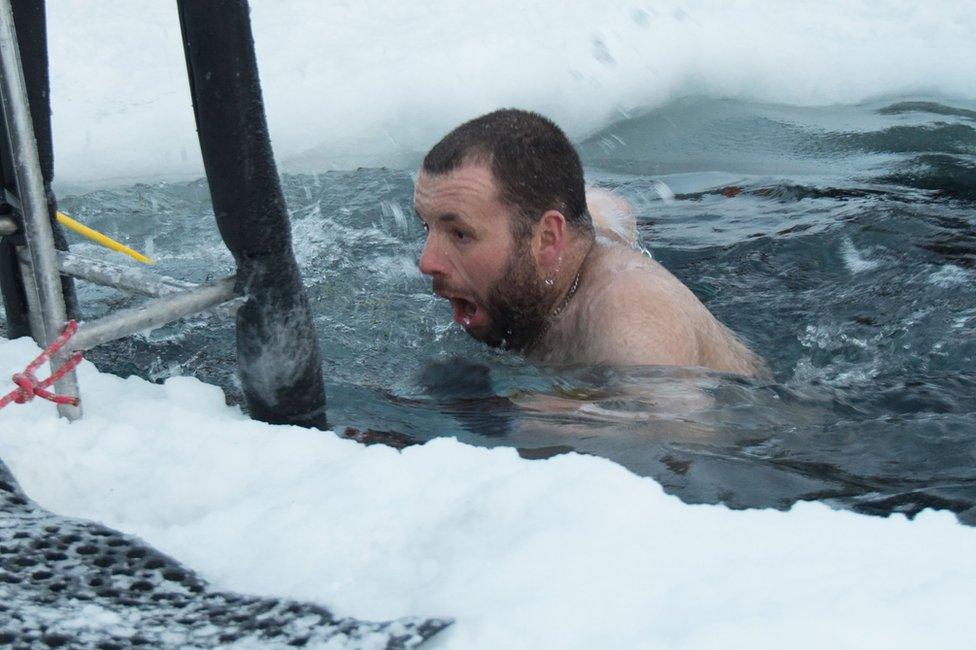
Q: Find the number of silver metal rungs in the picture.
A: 2